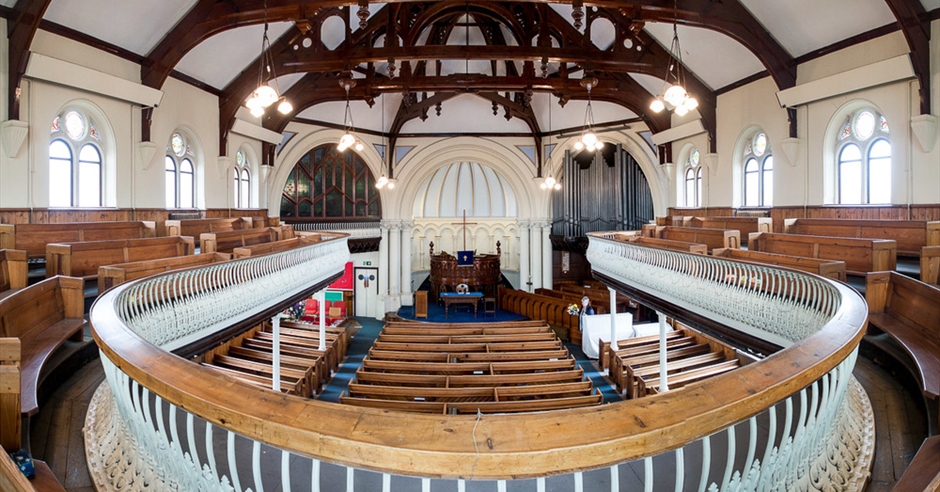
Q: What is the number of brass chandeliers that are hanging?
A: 6